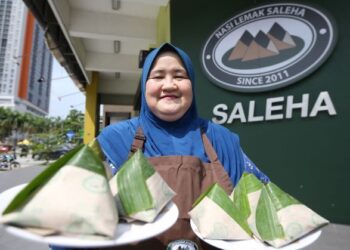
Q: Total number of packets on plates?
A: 6